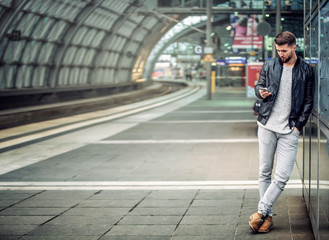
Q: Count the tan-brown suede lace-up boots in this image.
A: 2